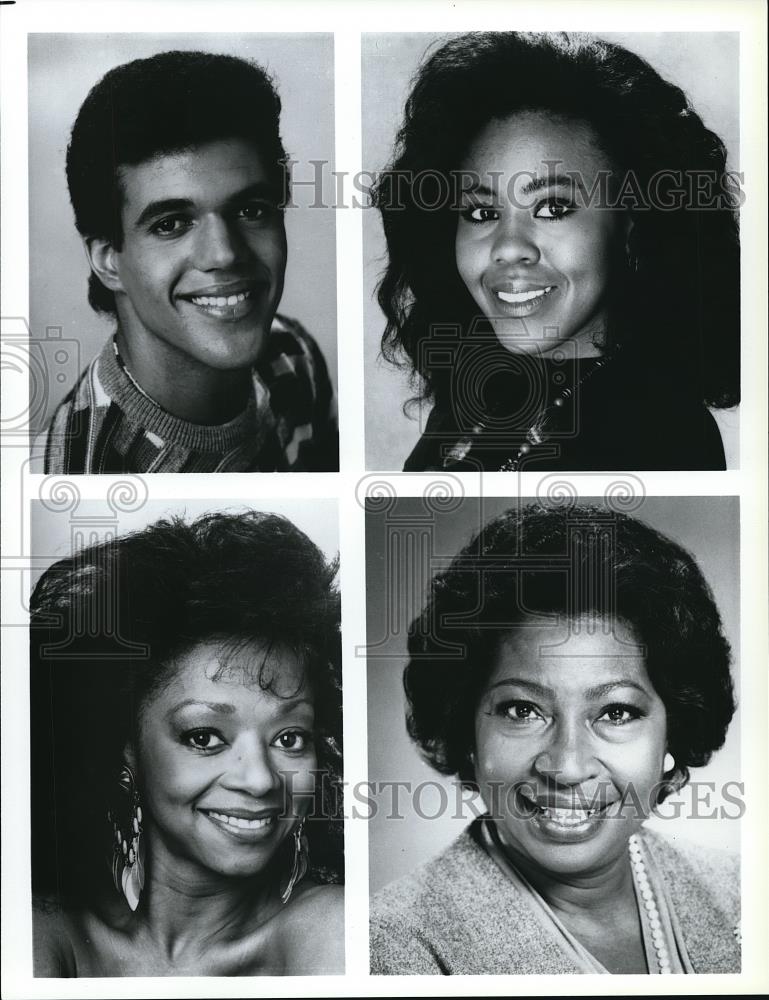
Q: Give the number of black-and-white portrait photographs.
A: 4